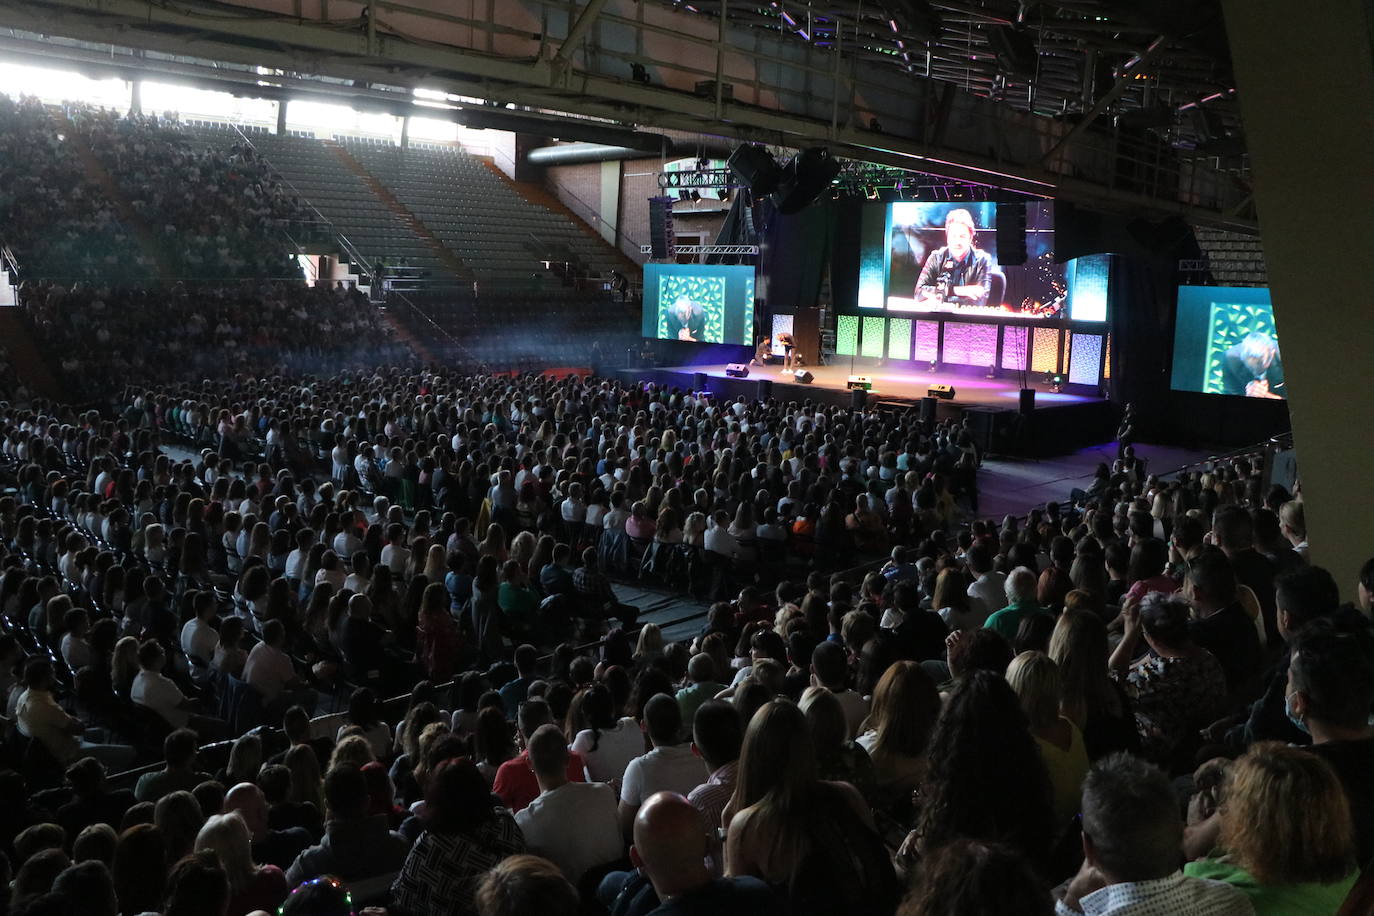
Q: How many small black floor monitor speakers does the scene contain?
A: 4